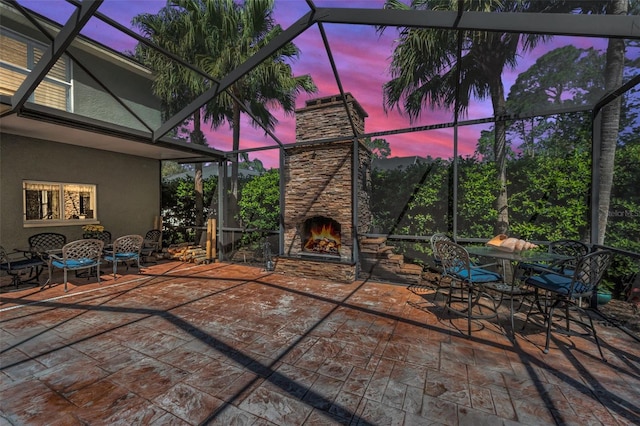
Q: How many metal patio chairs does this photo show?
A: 10